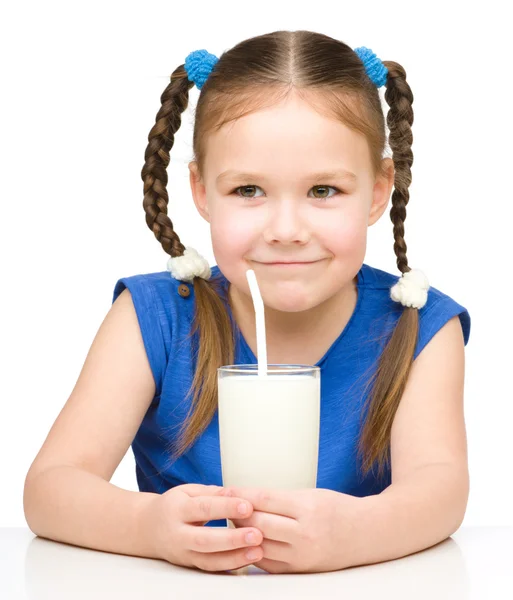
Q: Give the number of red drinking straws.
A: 0